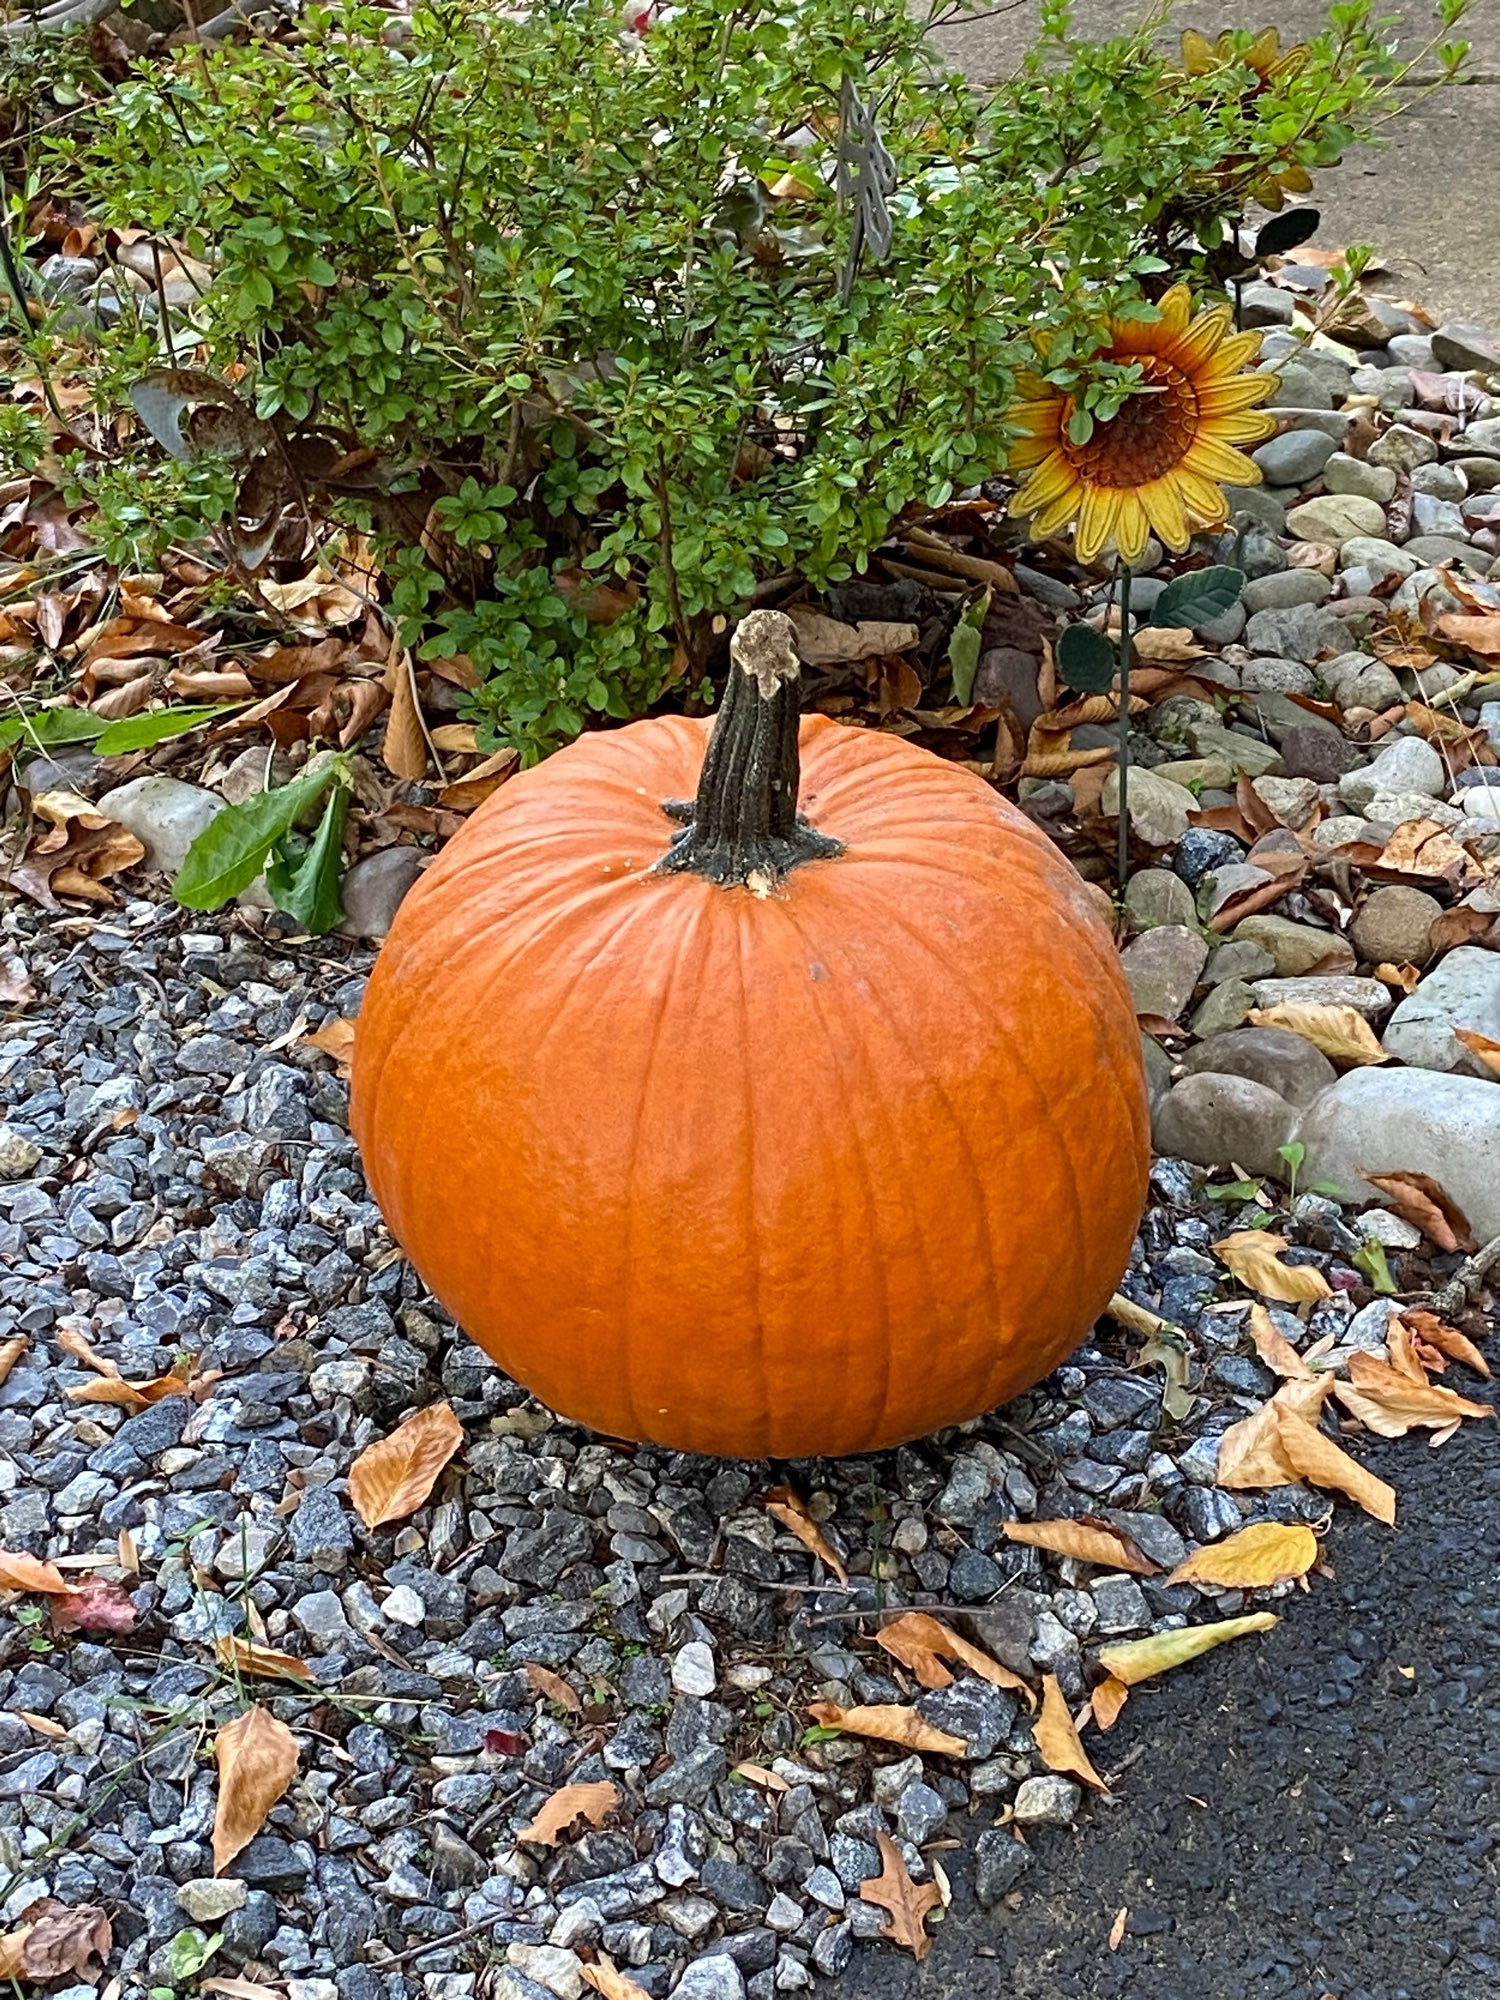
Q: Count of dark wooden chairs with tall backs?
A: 0